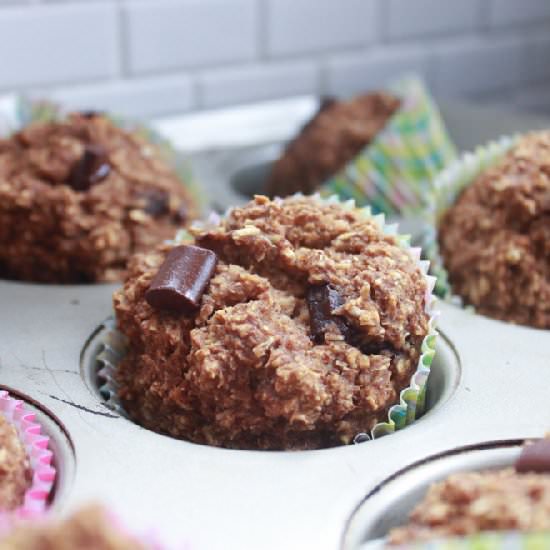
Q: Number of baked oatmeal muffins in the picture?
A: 7